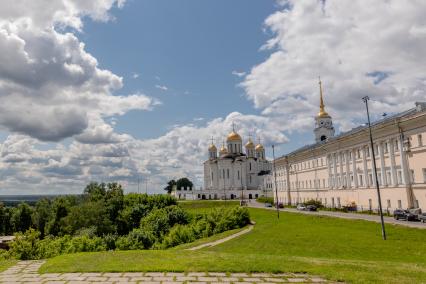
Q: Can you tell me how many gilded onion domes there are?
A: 5